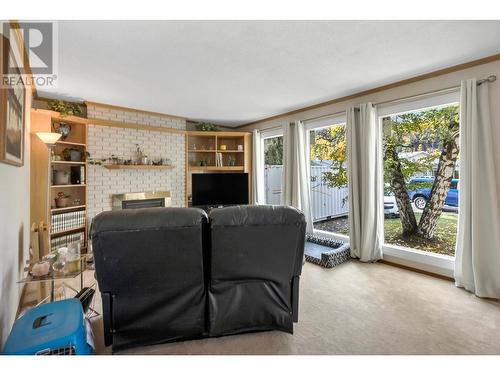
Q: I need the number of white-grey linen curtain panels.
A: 4